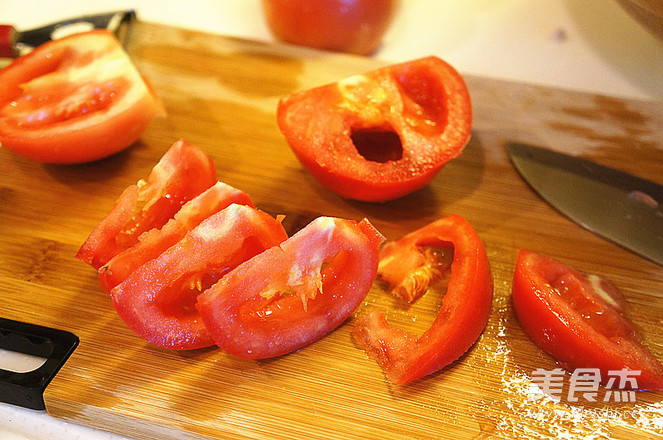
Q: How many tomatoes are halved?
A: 2